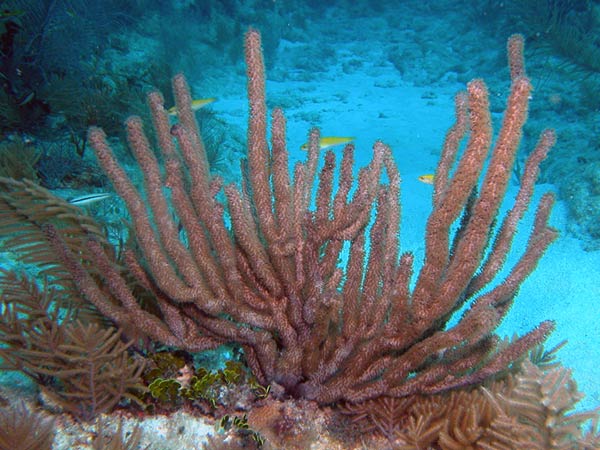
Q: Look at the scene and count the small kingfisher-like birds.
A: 0